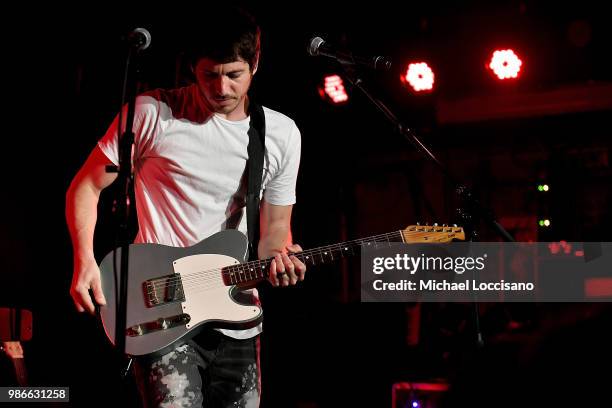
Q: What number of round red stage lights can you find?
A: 3